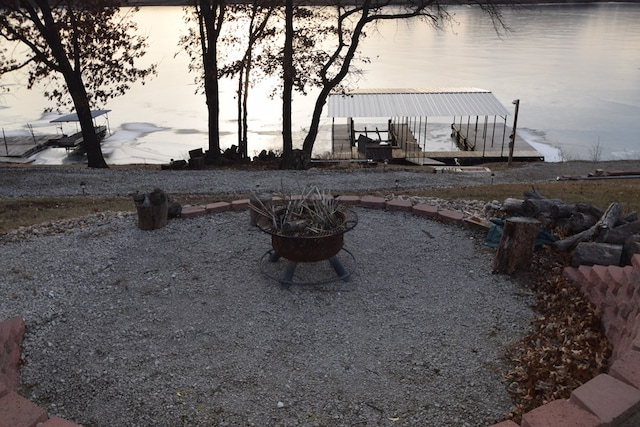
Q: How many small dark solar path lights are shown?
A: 3